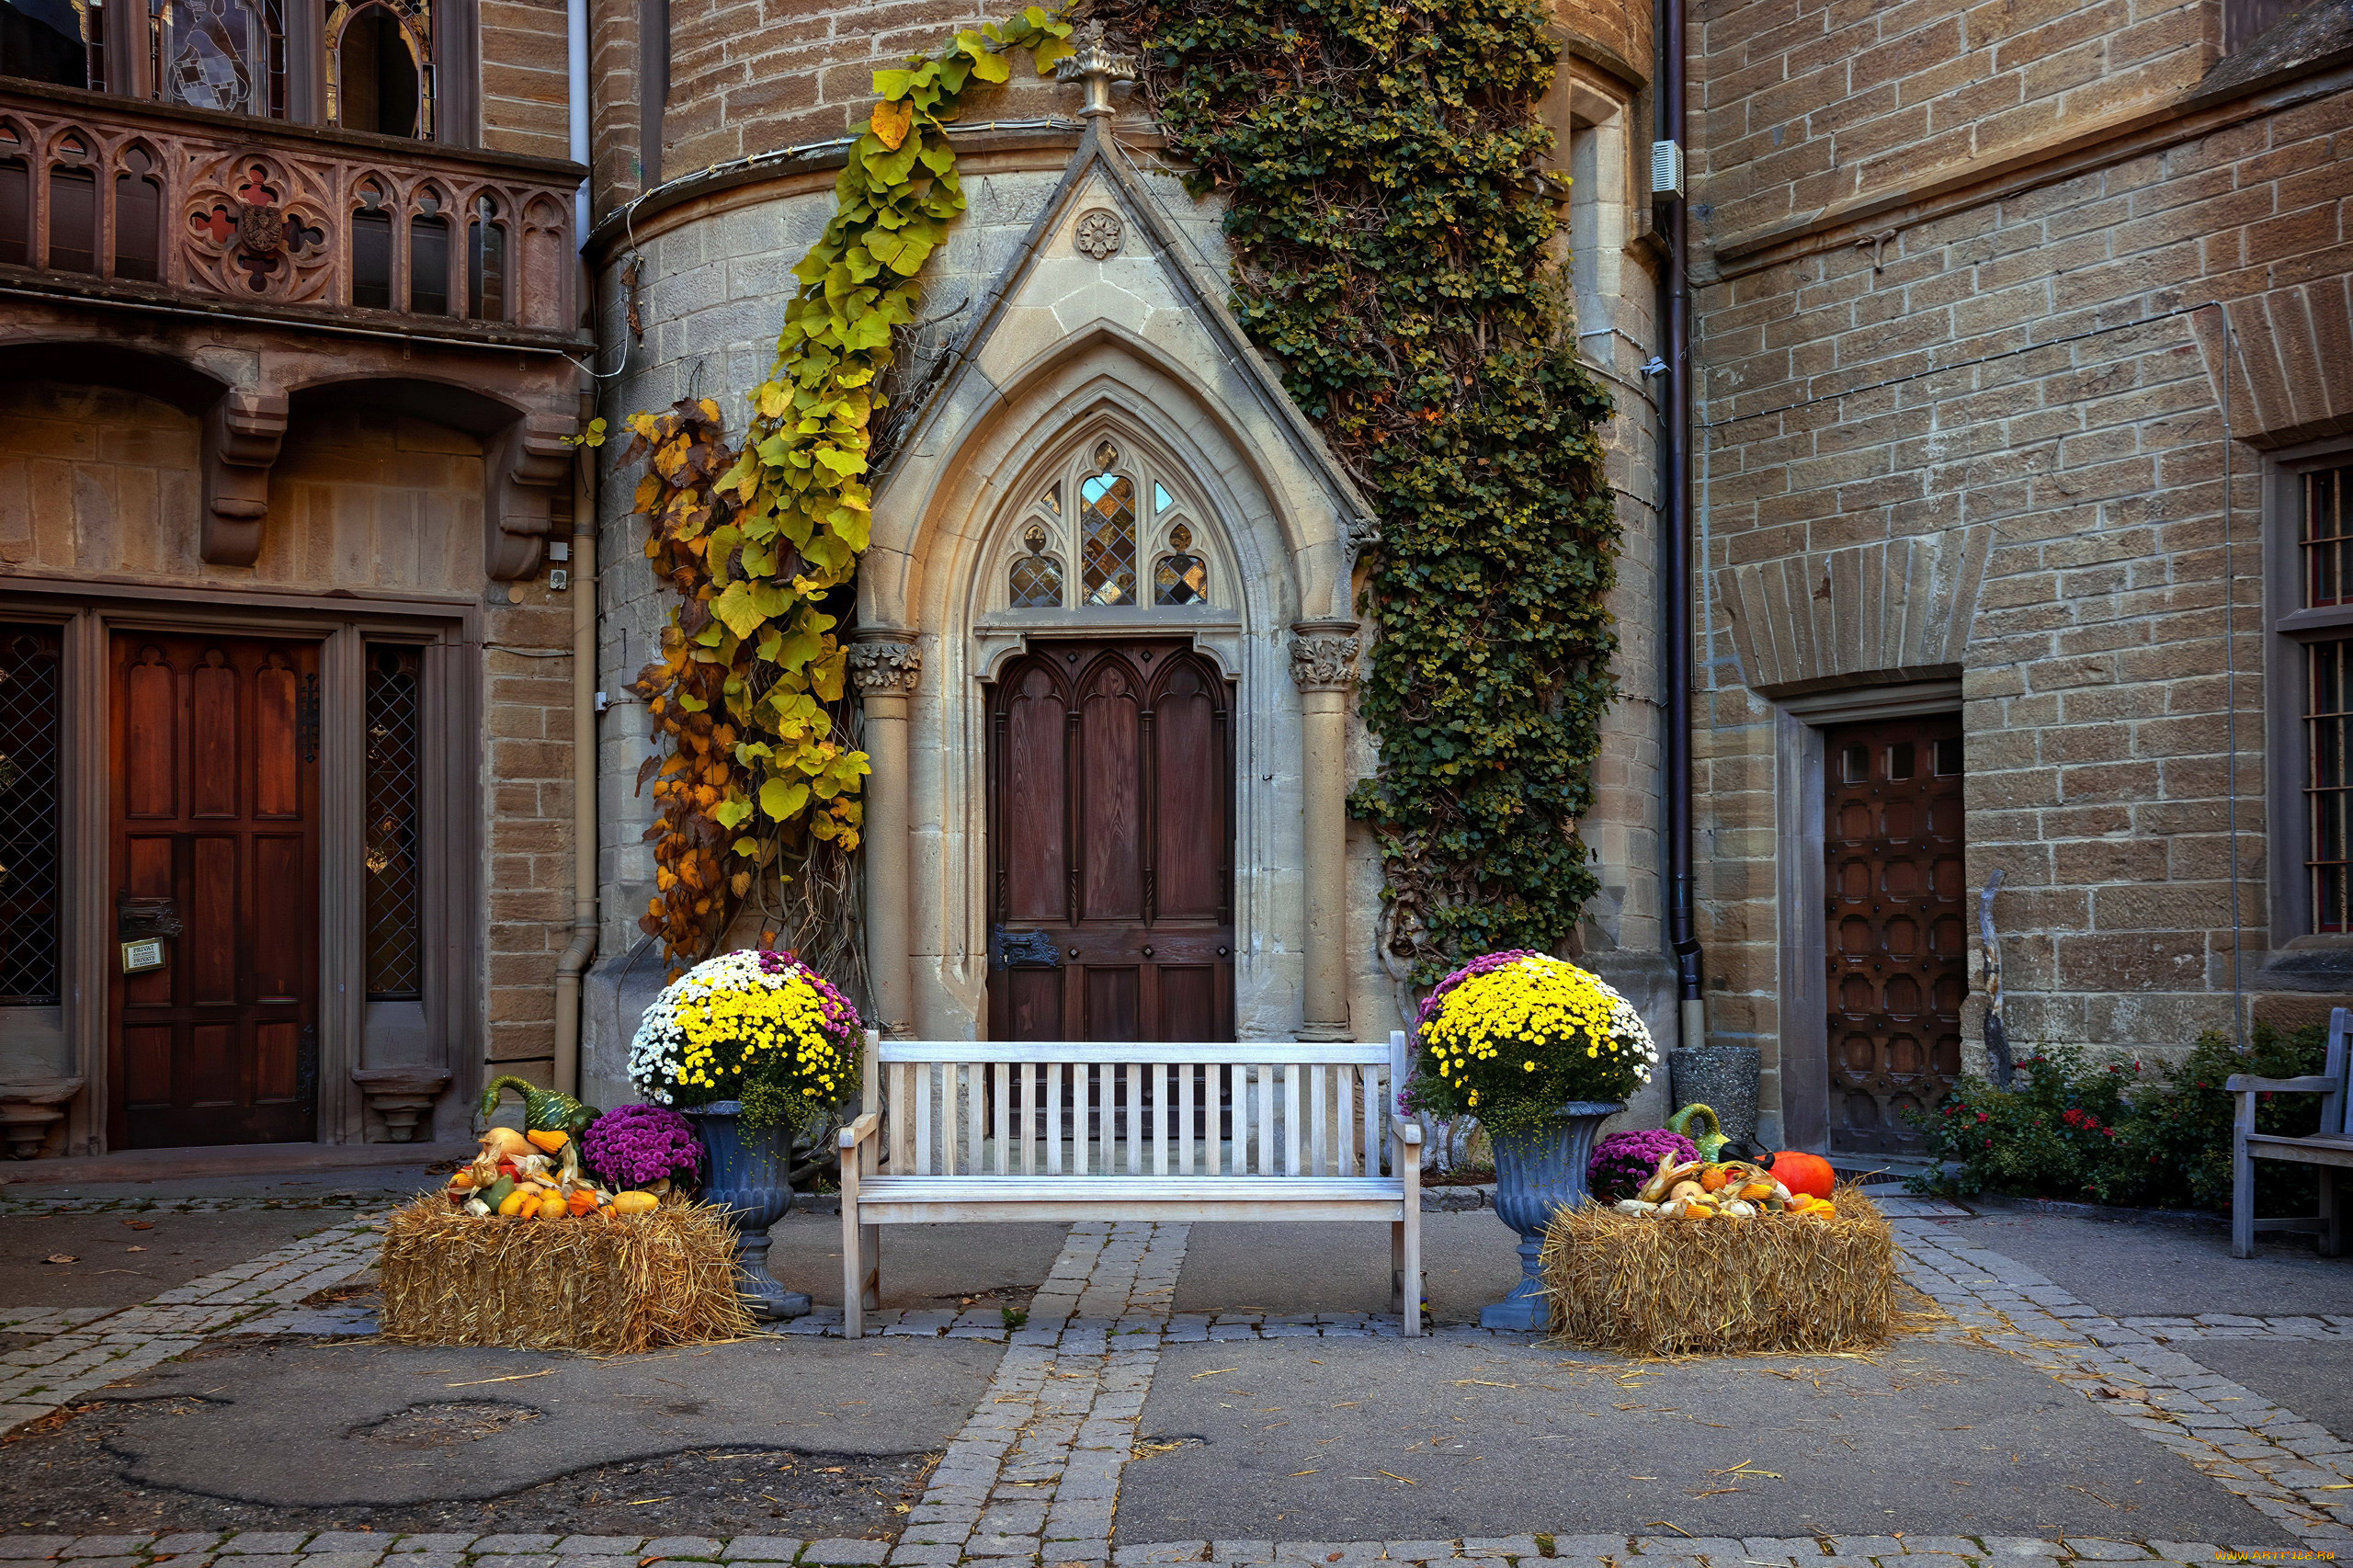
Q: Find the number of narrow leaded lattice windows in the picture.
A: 2